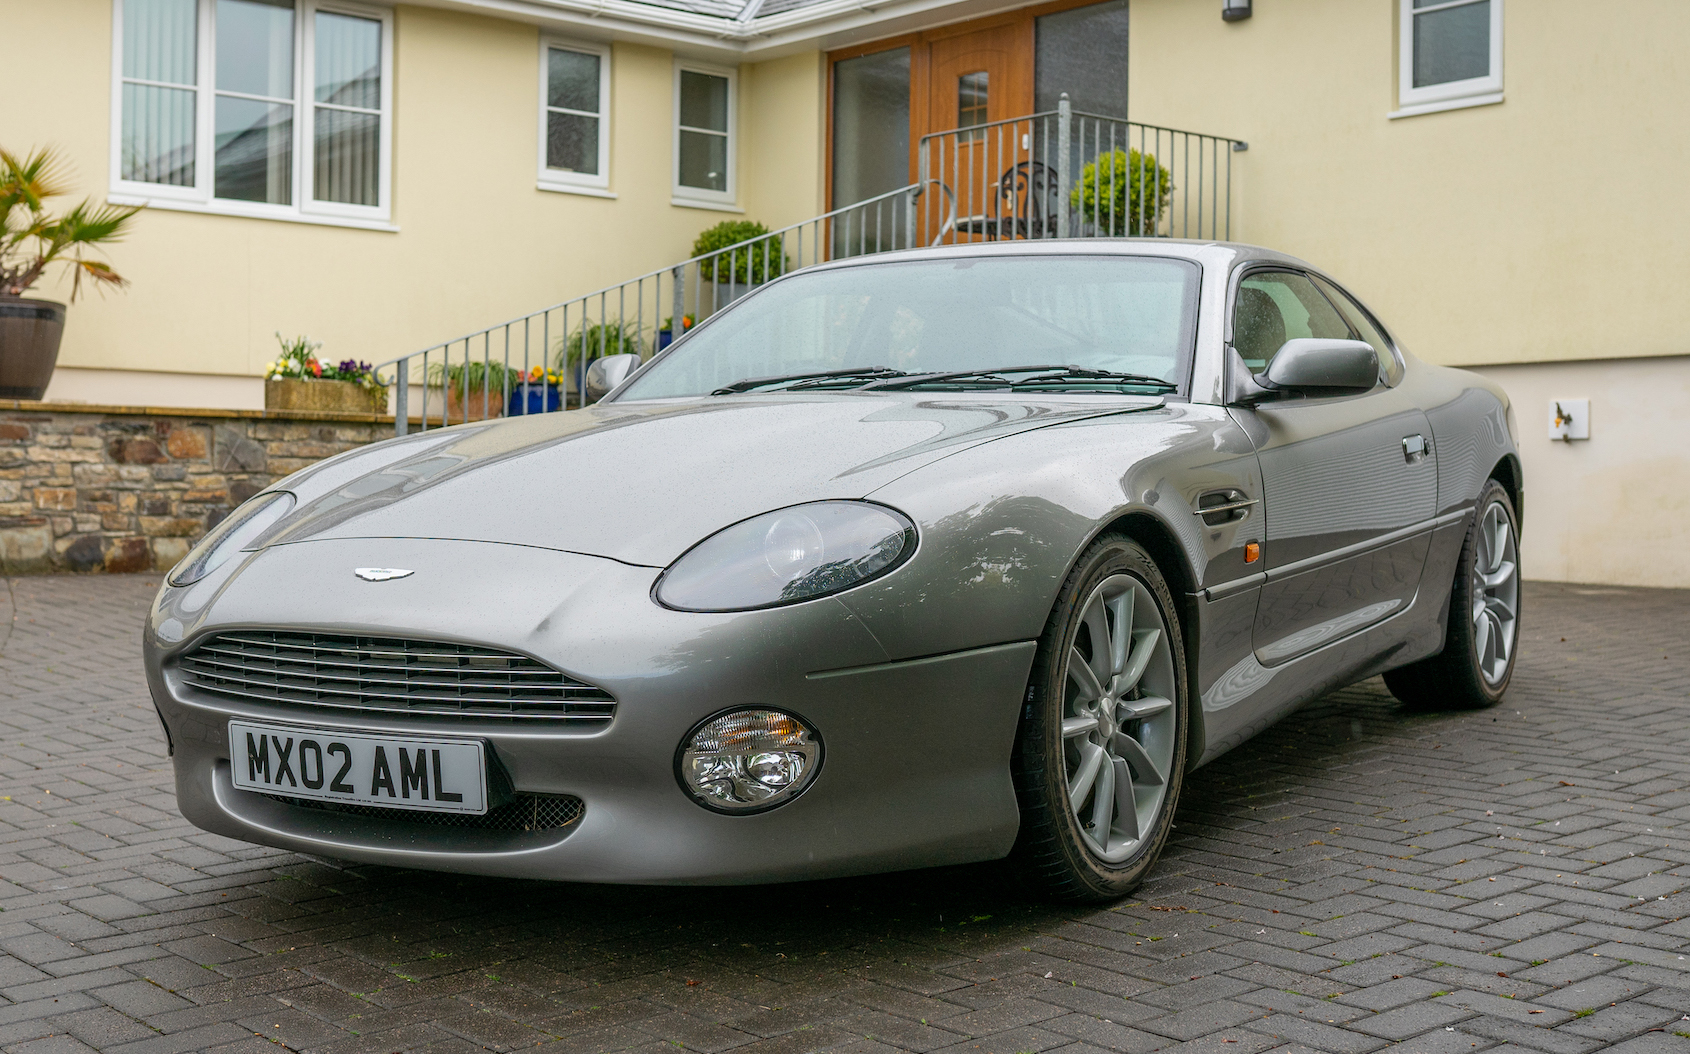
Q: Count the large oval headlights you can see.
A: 2